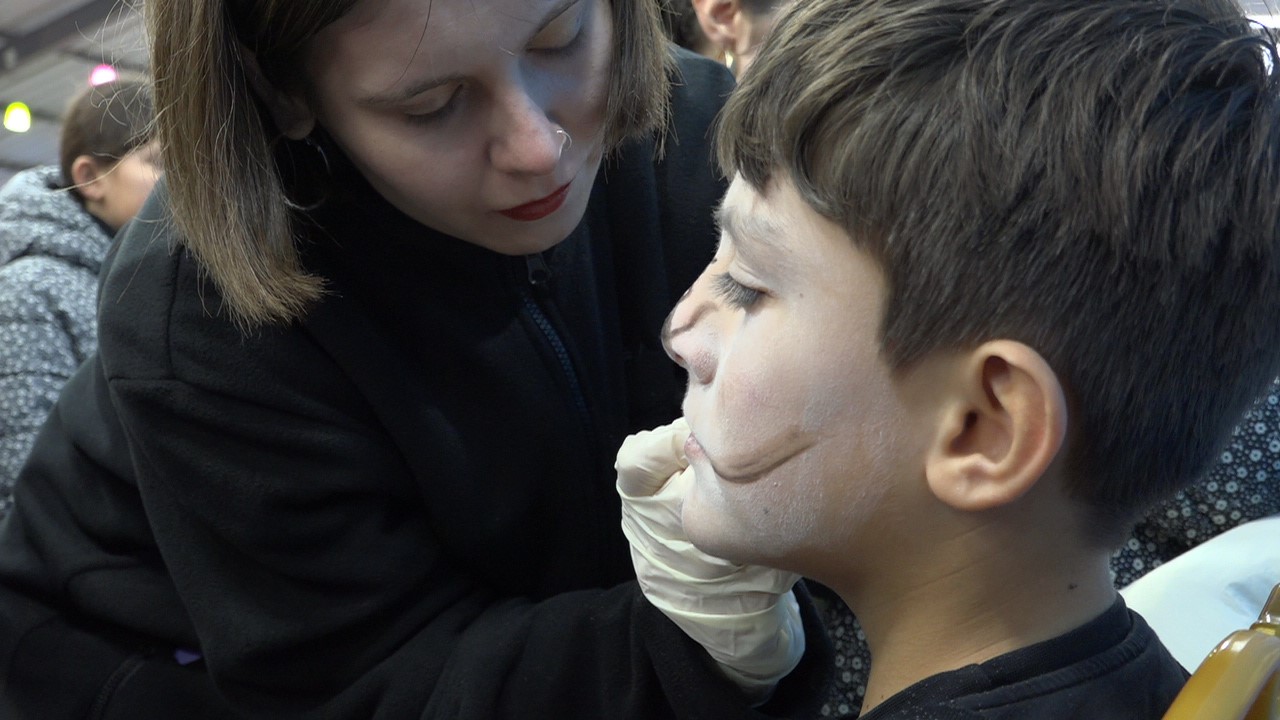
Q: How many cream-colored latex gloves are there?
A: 1